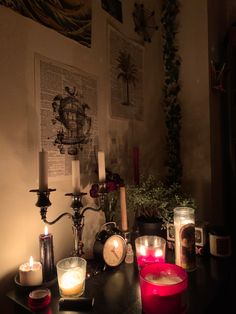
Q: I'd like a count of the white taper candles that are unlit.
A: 3